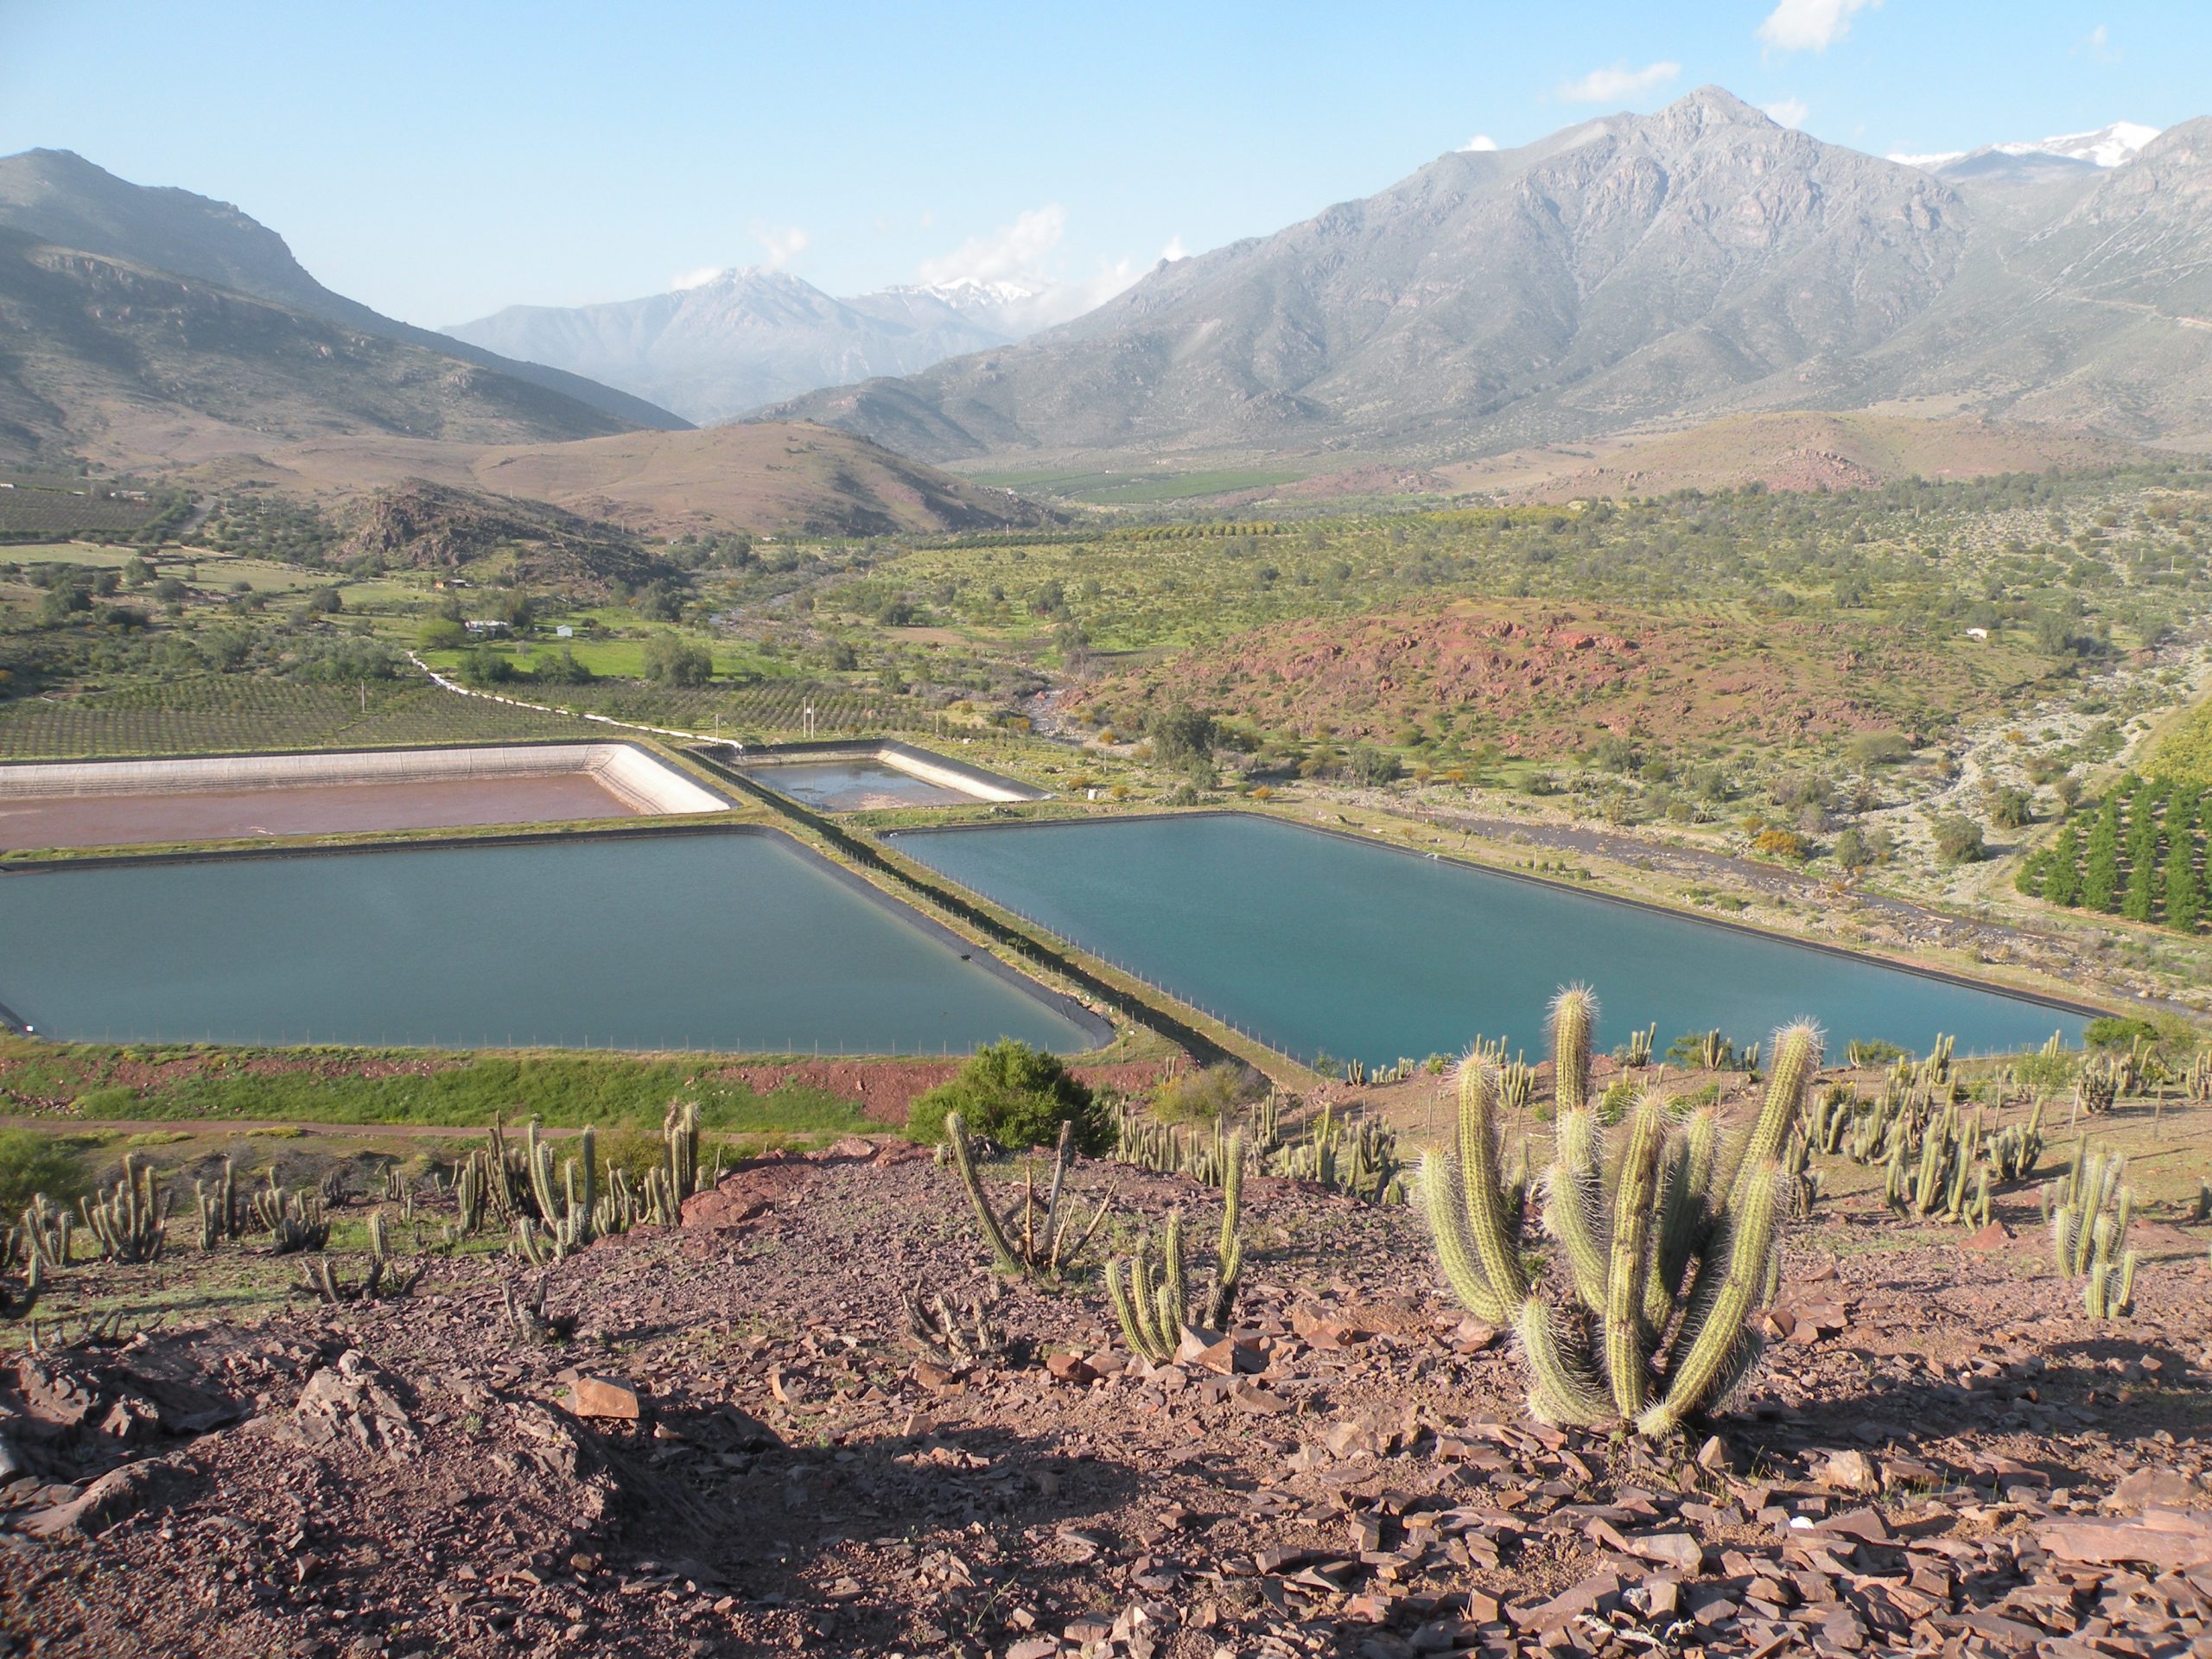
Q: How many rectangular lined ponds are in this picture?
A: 4